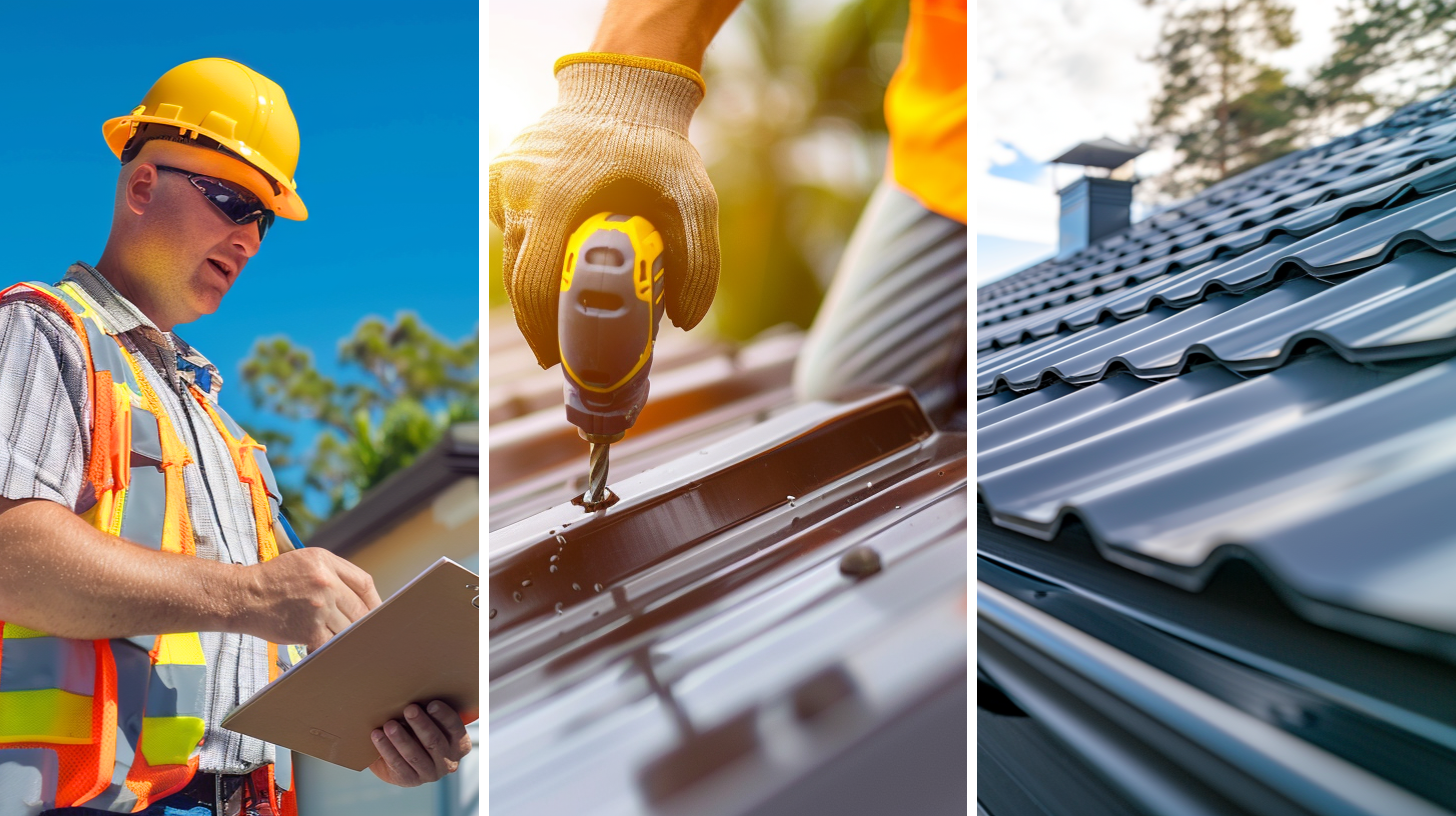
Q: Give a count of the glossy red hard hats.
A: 0